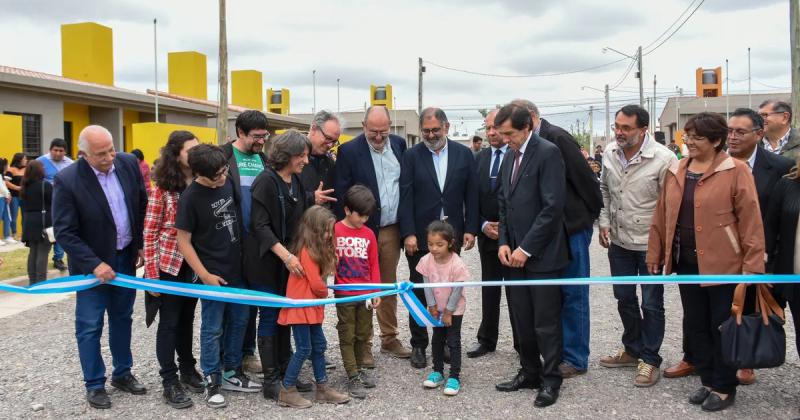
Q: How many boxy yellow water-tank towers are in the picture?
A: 5